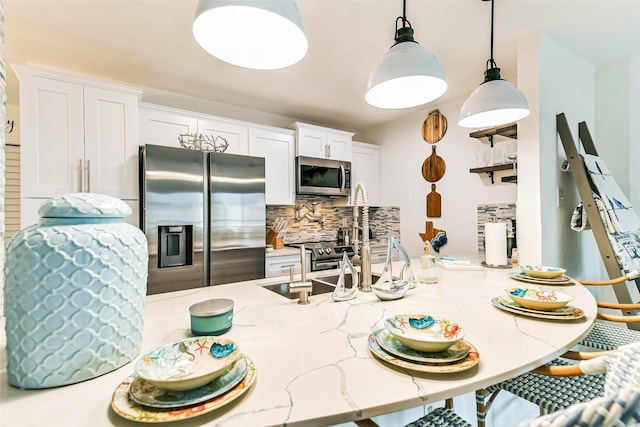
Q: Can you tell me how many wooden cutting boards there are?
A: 4